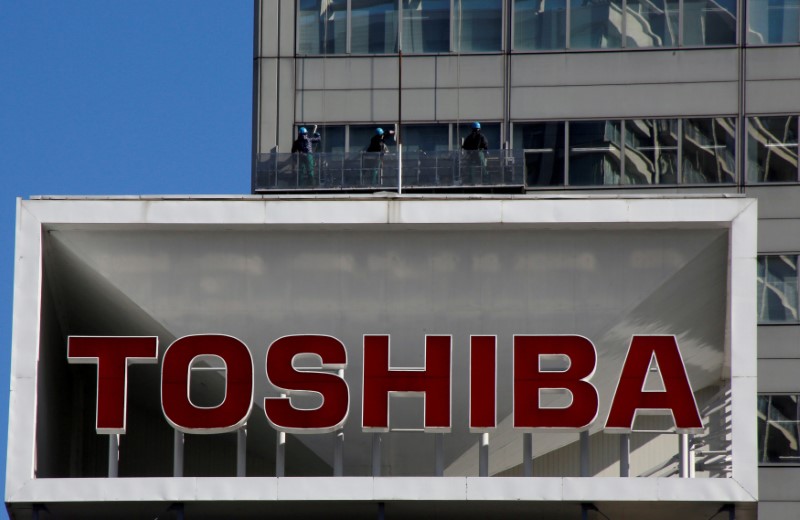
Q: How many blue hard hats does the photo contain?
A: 3